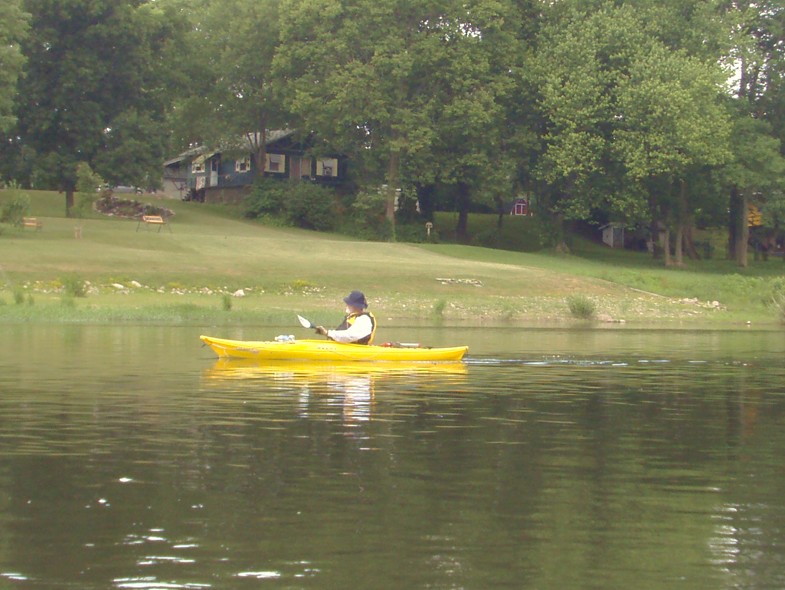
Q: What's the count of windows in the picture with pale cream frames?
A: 4